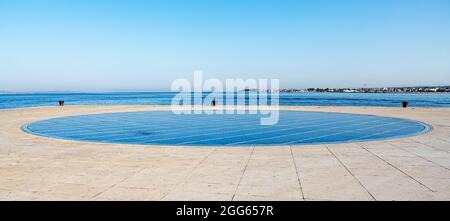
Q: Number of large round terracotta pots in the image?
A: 0